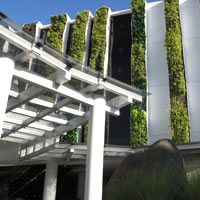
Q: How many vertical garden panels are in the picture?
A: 6